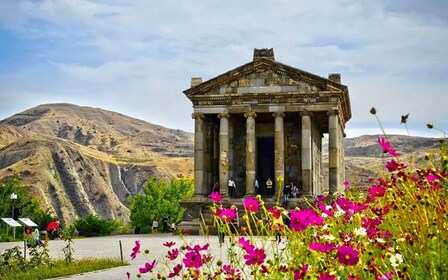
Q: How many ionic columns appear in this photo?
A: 6